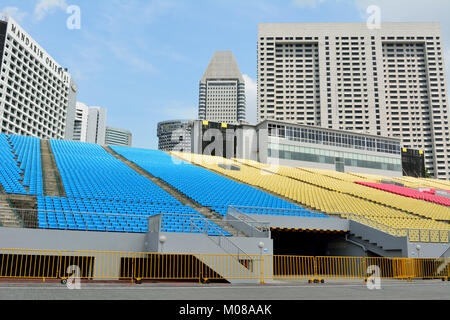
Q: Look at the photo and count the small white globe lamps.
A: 3